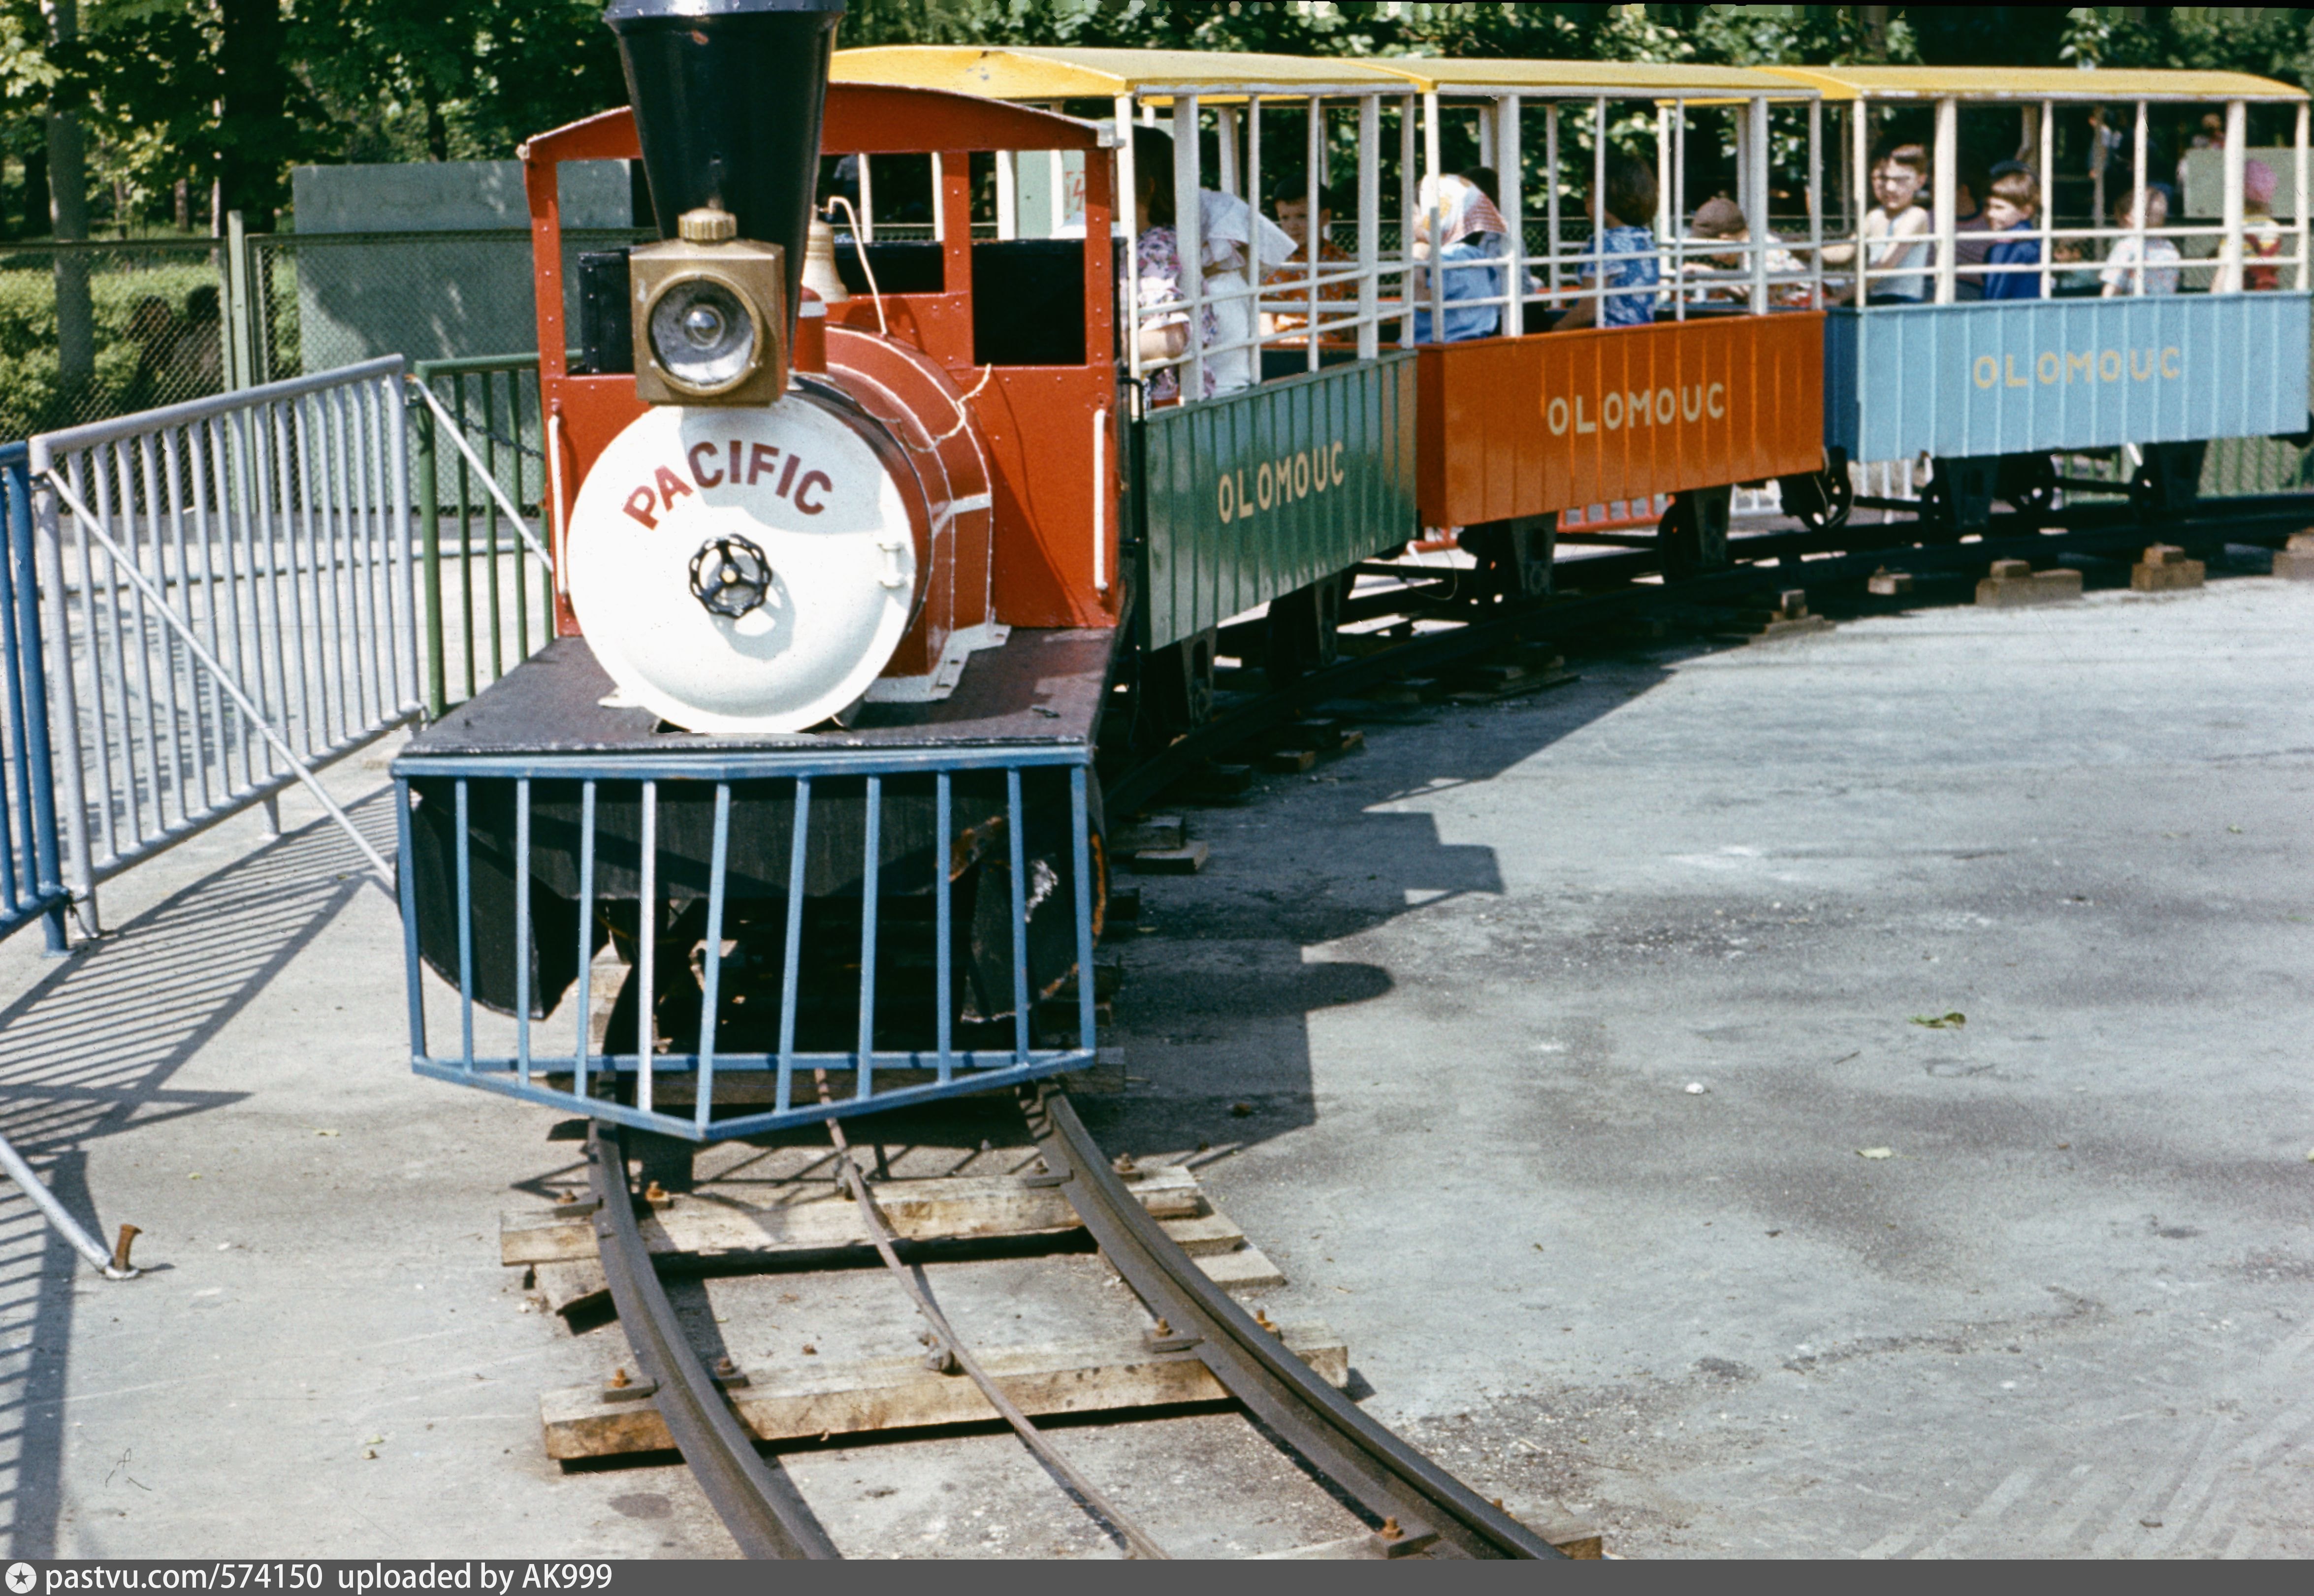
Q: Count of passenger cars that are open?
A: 3